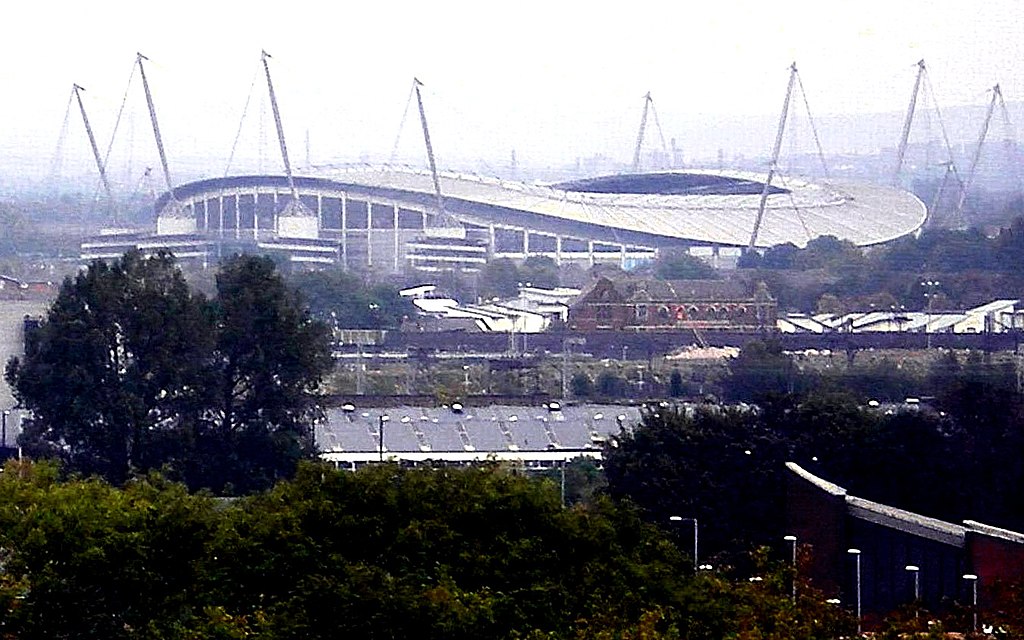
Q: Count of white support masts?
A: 8